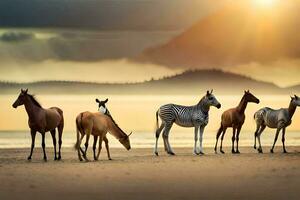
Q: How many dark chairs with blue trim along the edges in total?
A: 0